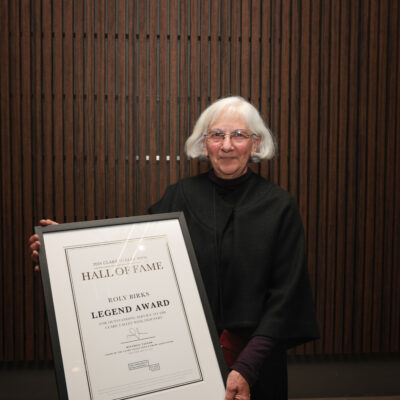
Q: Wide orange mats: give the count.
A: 0